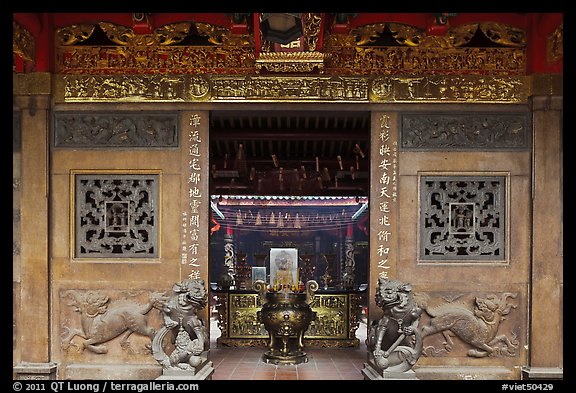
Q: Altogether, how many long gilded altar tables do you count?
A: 1